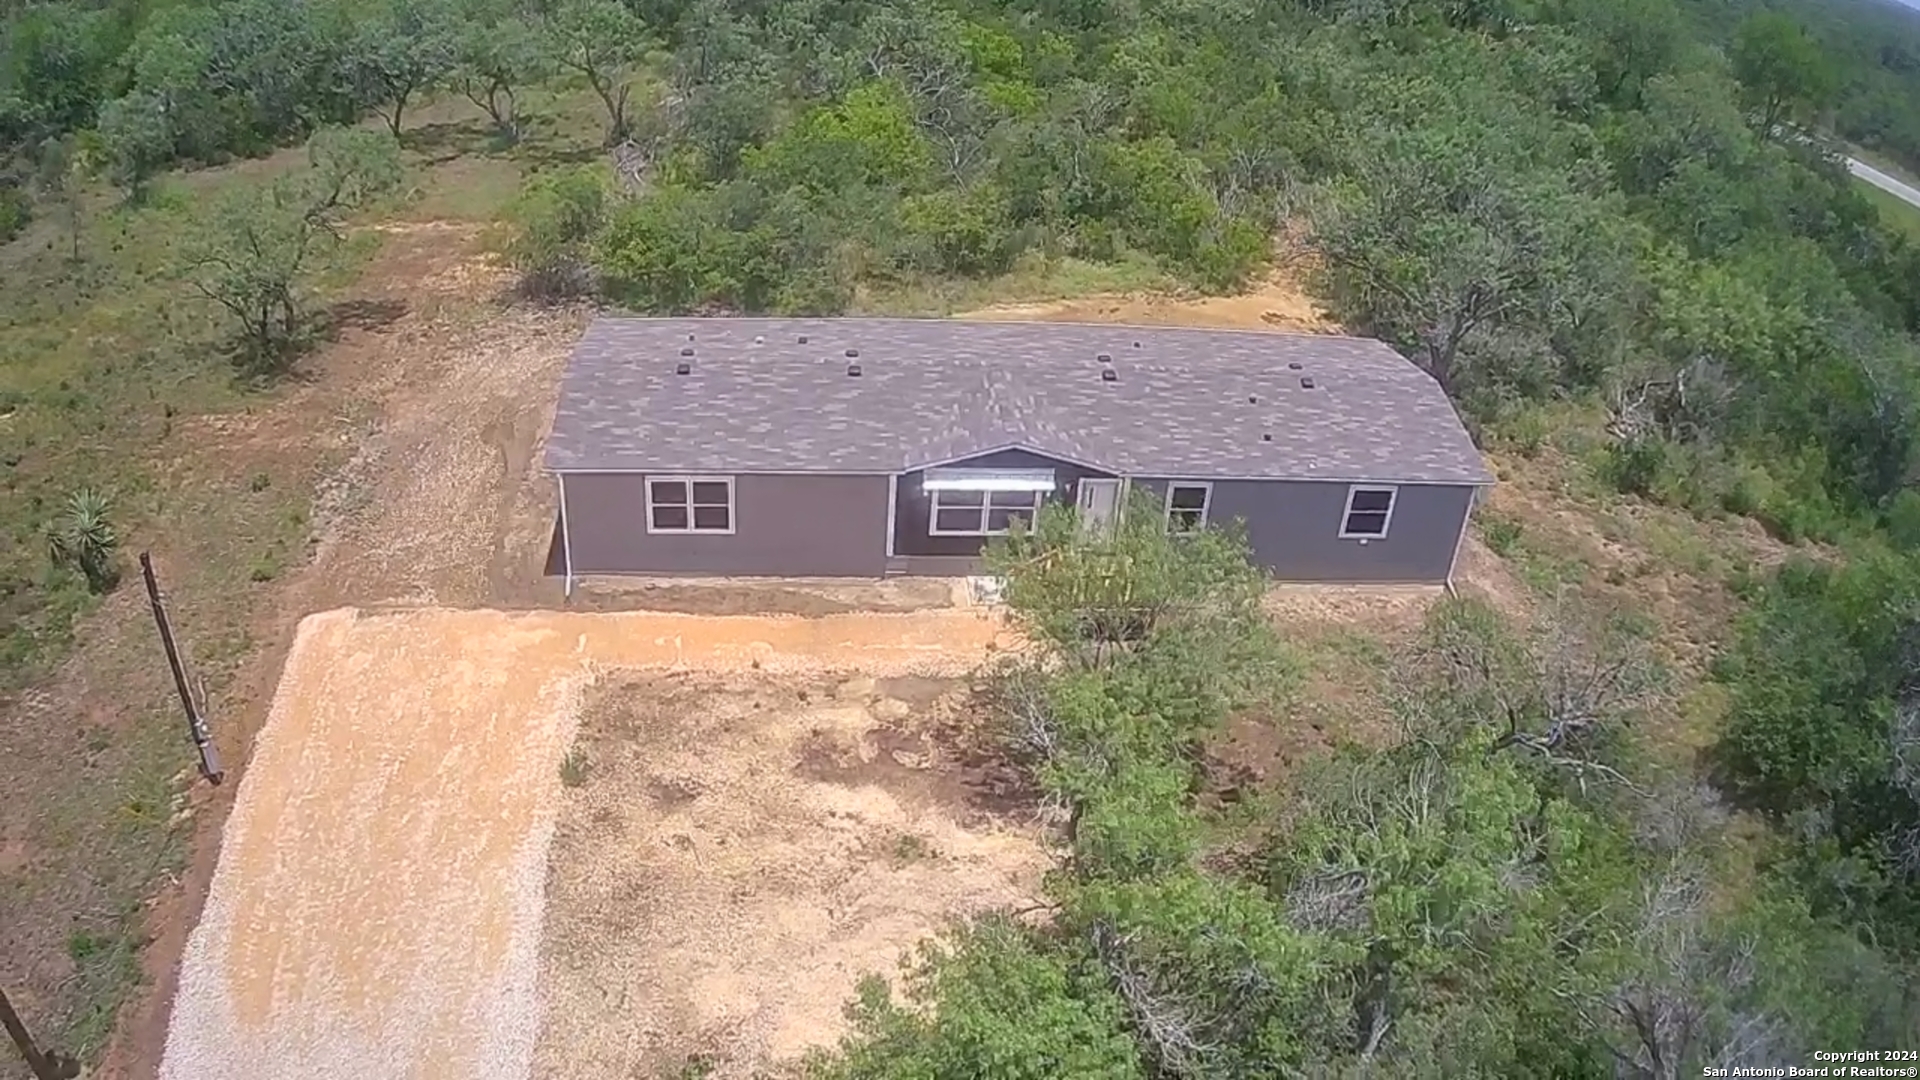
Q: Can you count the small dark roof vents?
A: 13